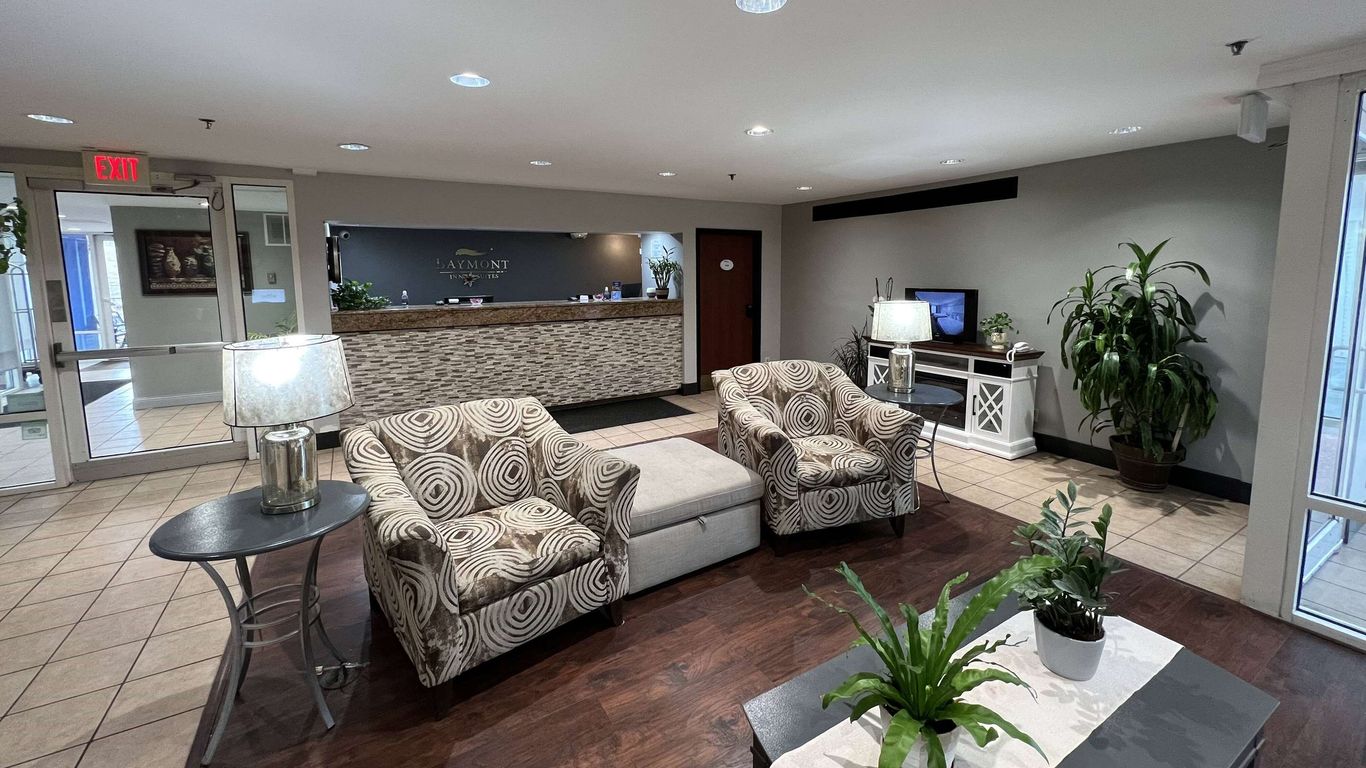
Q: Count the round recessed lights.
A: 10